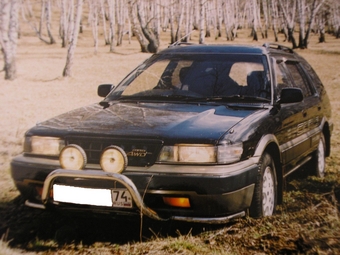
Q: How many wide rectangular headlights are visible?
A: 2